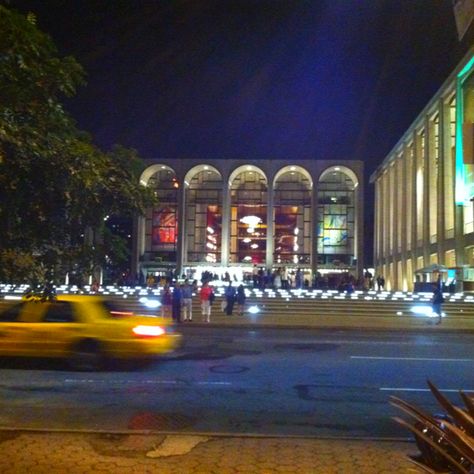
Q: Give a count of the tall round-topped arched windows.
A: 5